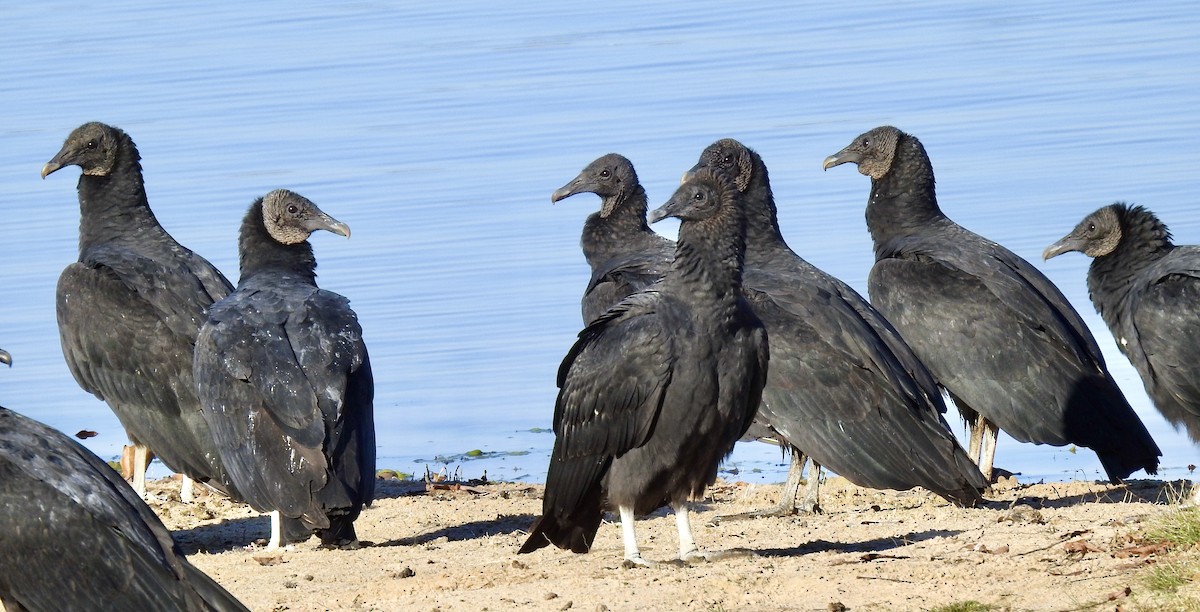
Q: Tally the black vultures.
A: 8